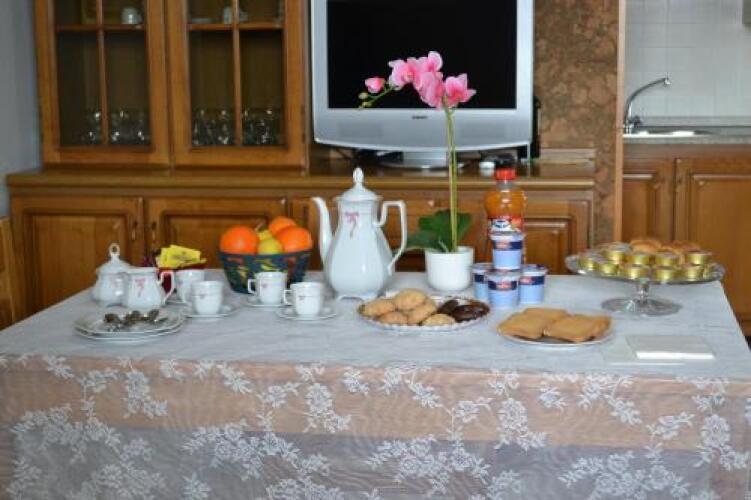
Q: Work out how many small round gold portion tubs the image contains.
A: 9